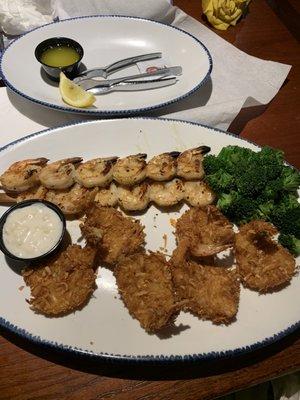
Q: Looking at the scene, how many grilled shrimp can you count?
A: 12